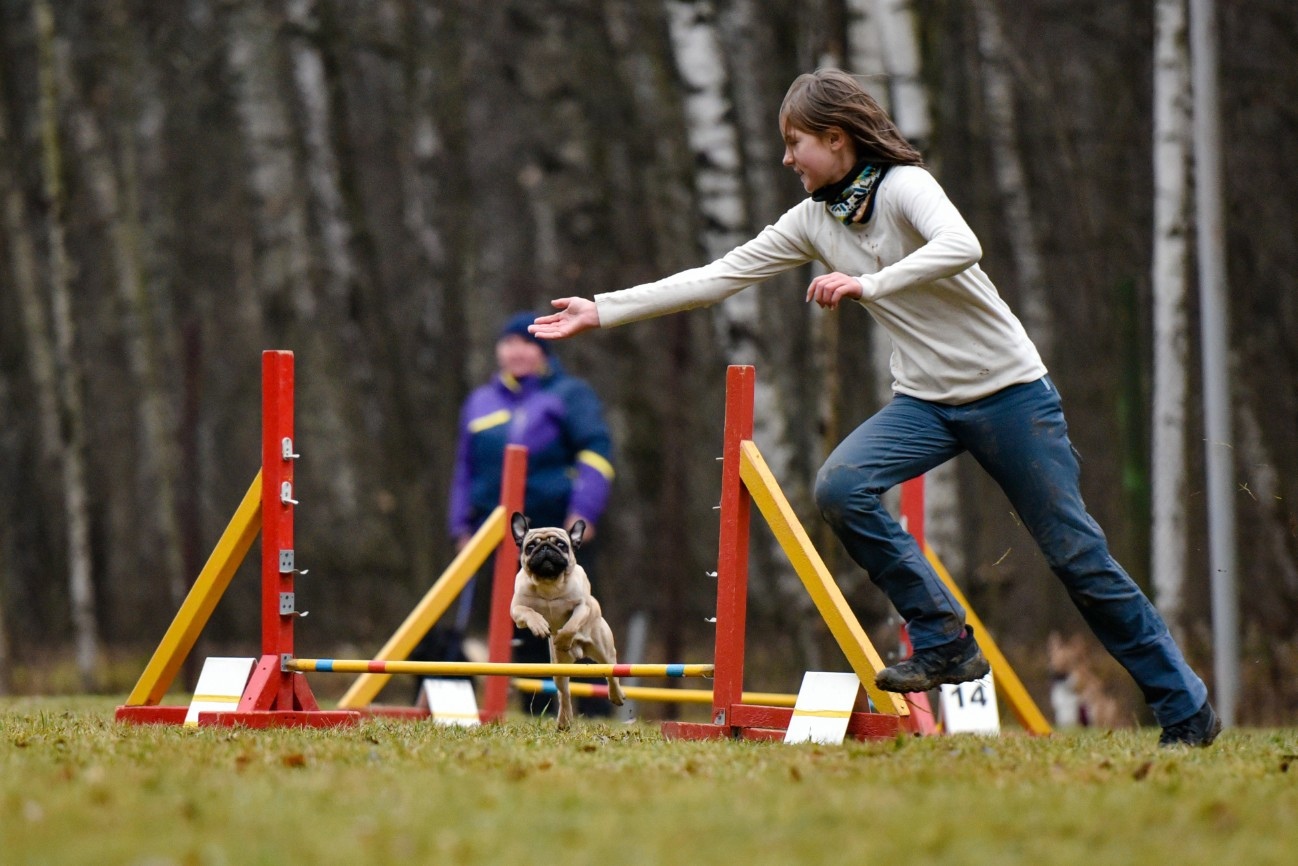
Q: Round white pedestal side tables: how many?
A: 0